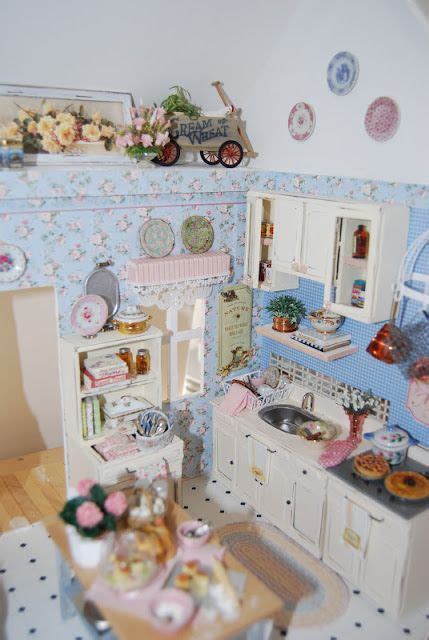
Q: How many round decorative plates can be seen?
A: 7